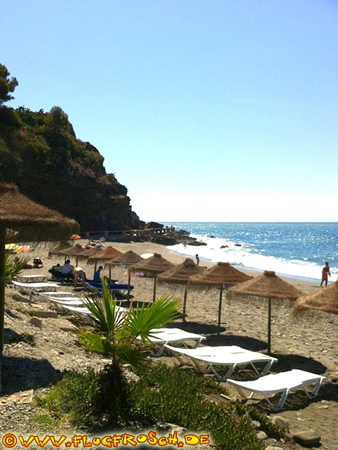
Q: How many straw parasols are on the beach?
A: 11